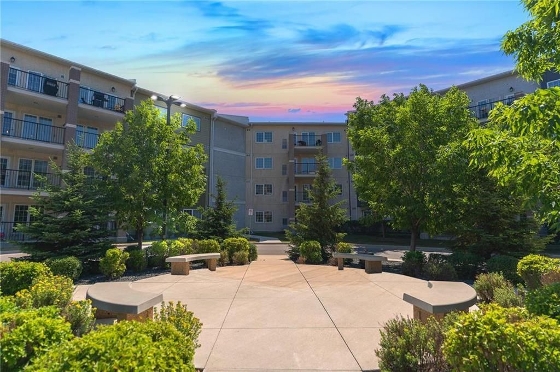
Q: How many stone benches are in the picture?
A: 4